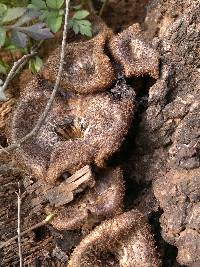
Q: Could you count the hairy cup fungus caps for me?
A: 5